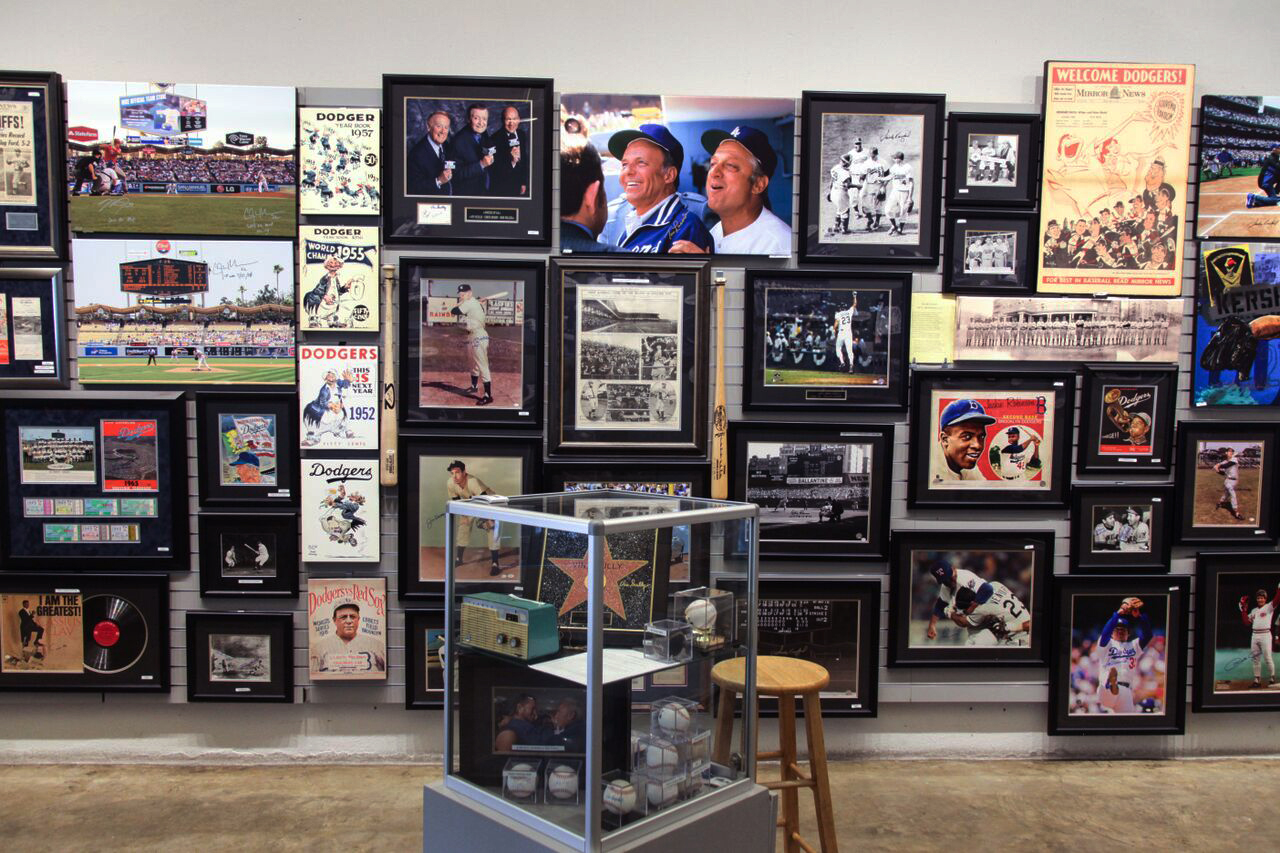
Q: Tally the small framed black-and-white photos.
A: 5